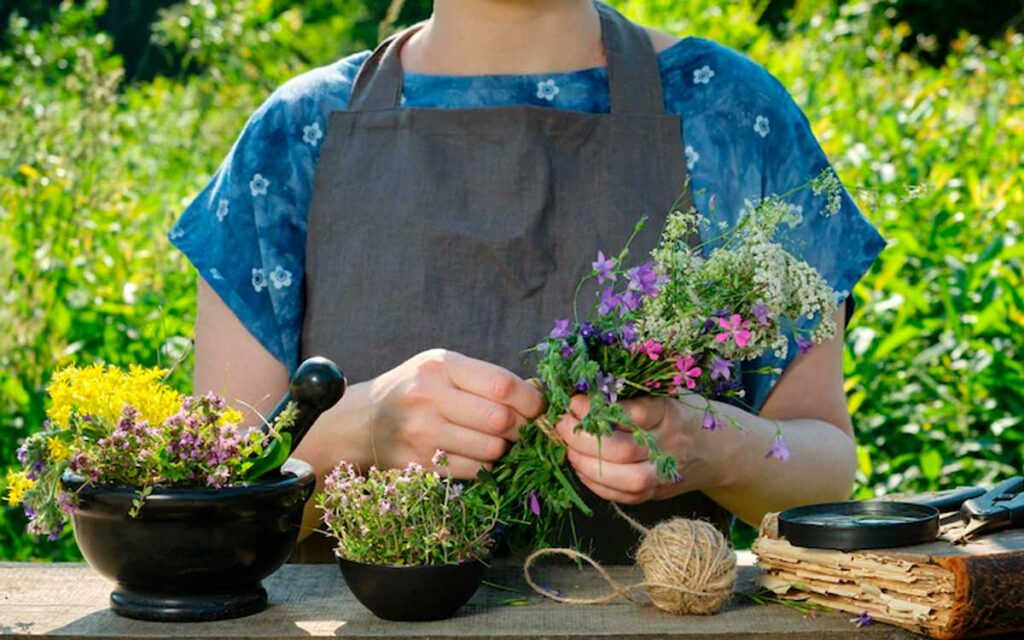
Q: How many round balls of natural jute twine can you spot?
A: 1